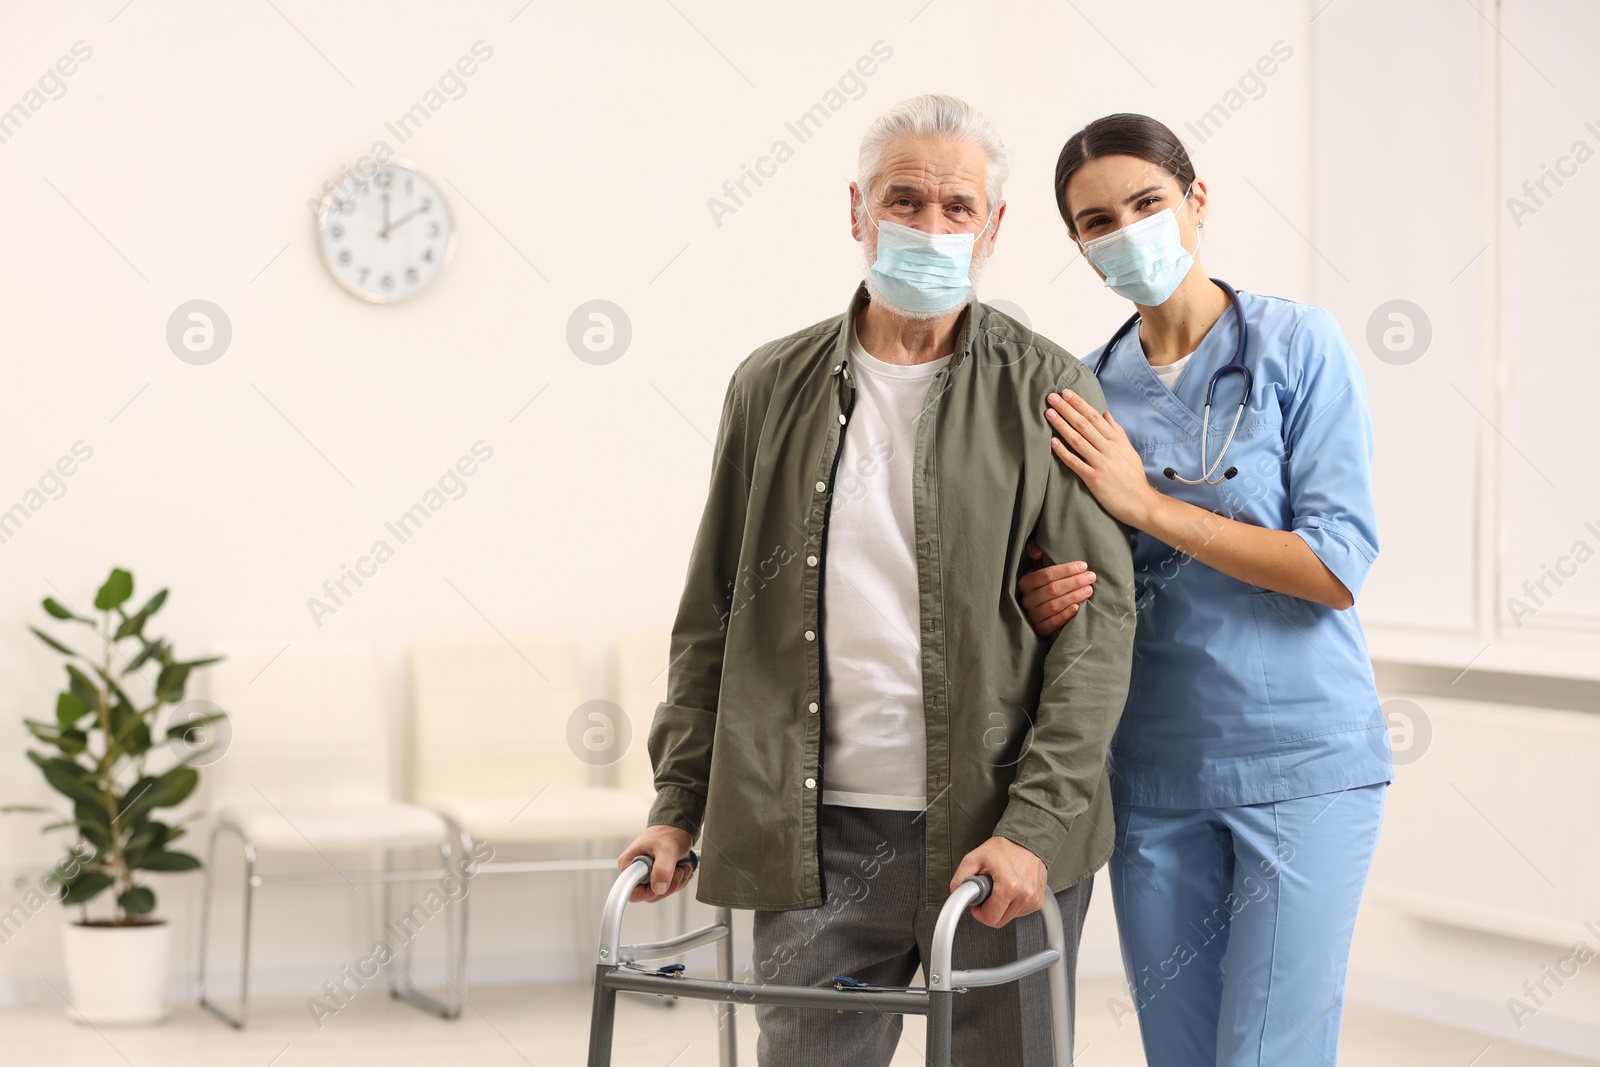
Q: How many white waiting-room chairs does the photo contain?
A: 3